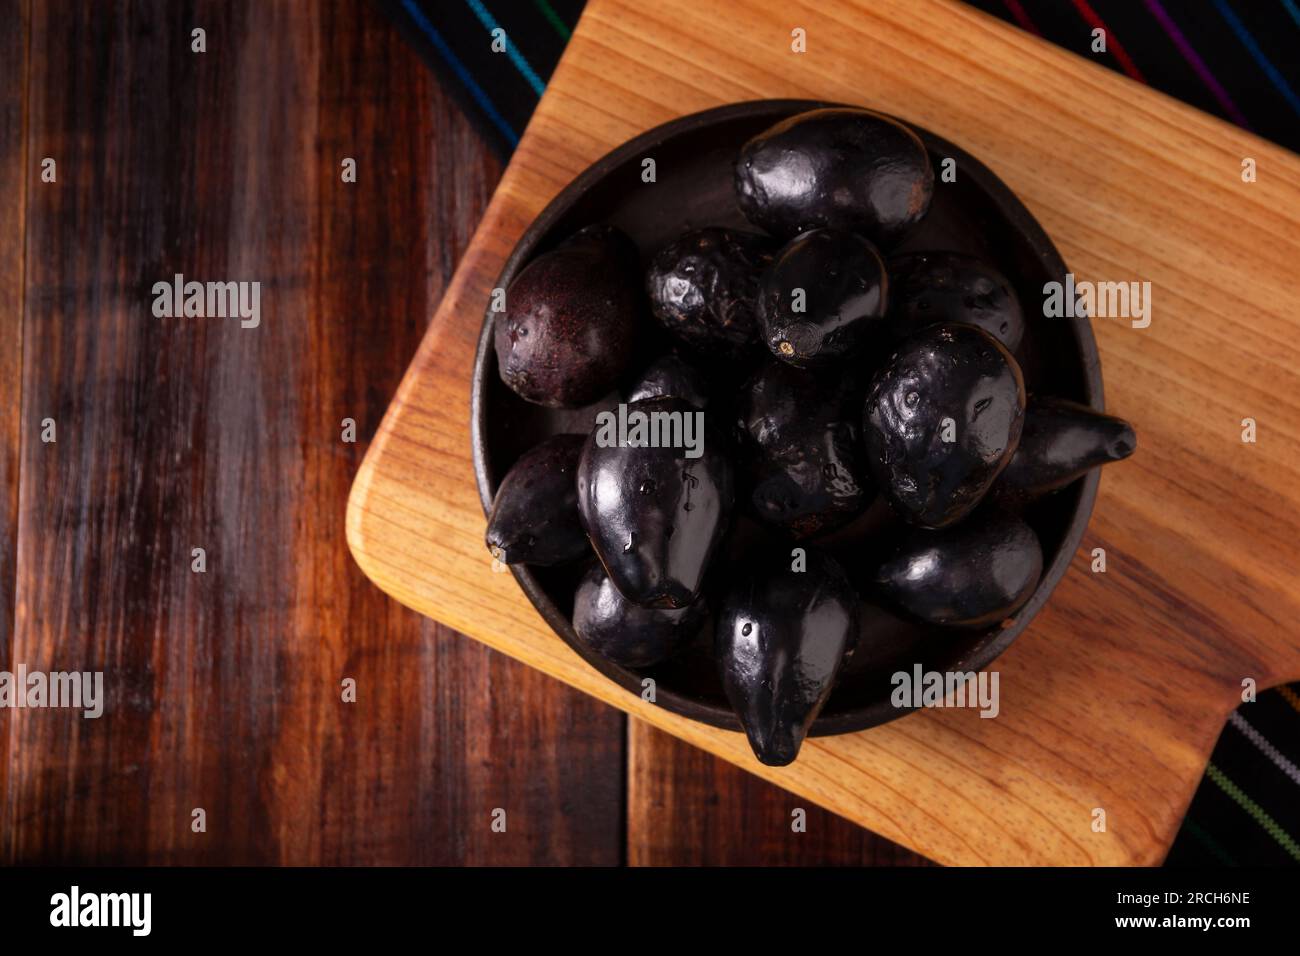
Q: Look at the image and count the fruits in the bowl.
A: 14